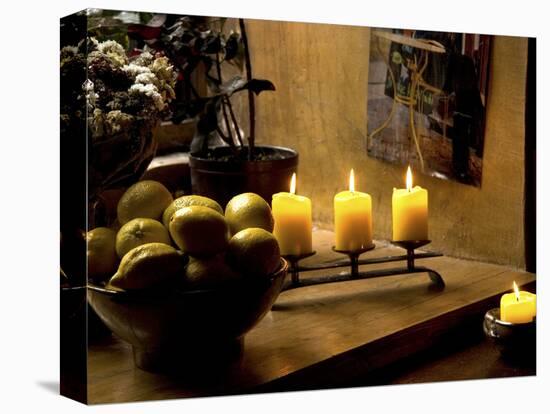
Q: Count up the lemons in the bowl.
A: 9